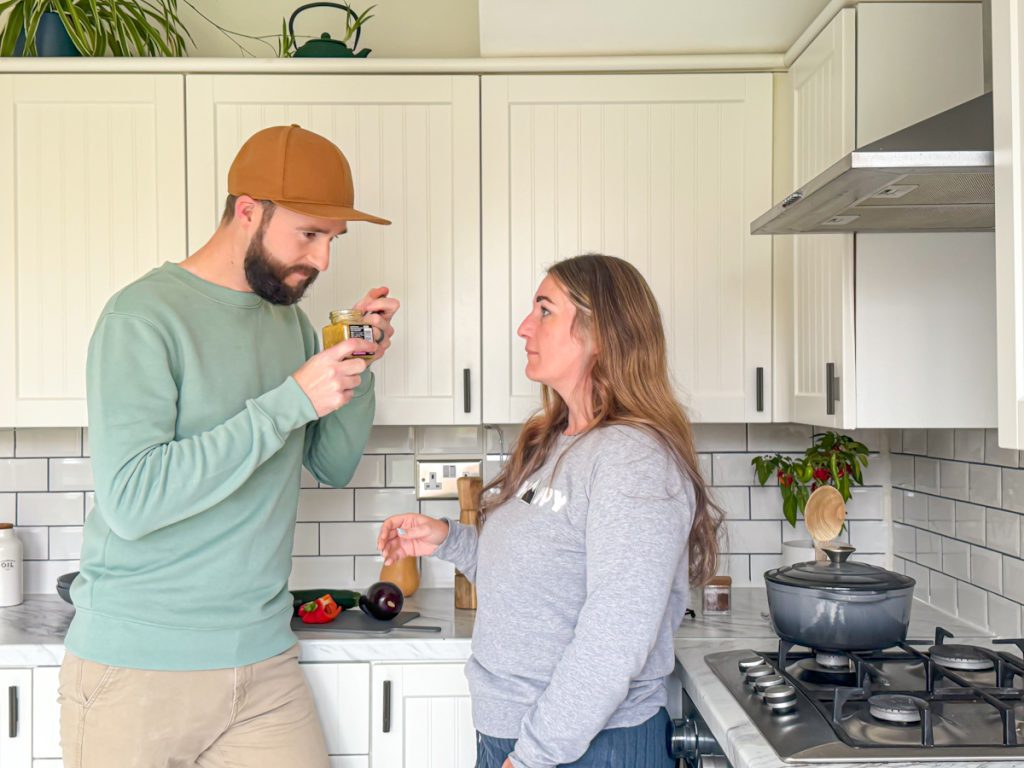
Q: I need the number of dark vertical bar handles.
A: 5